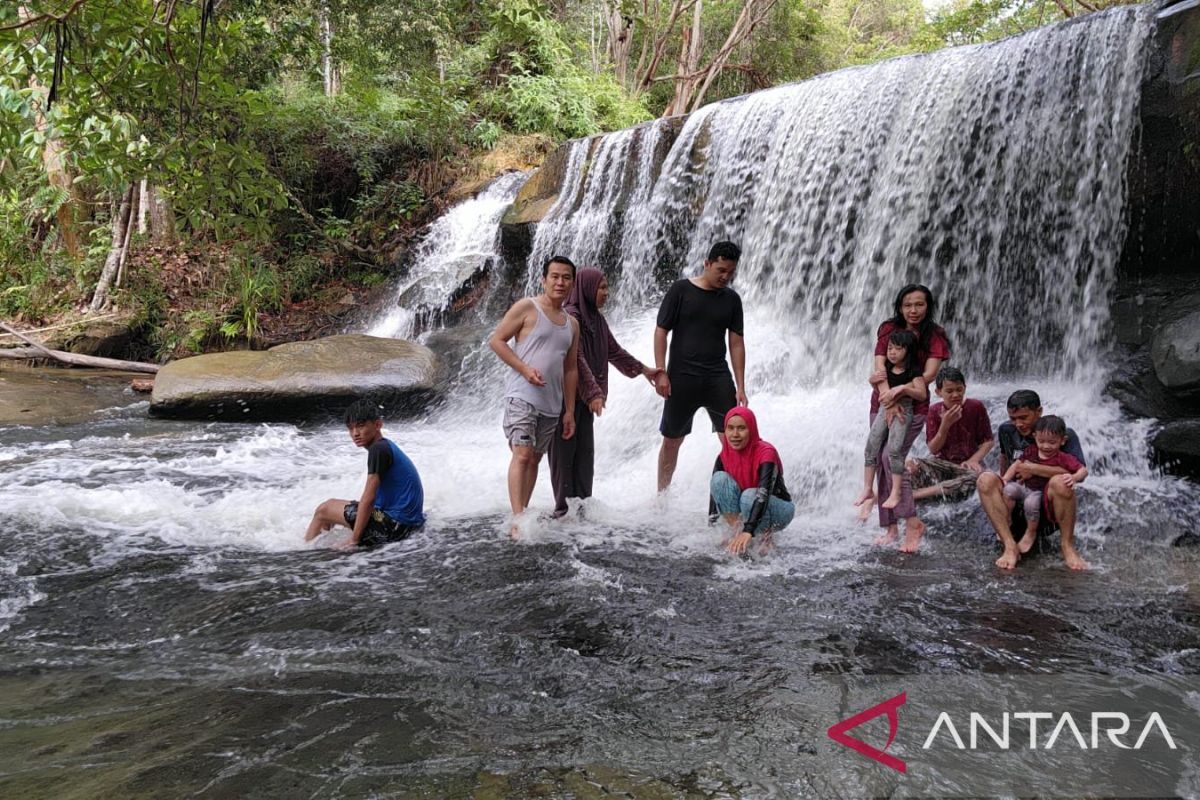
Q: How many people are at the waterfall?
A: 10